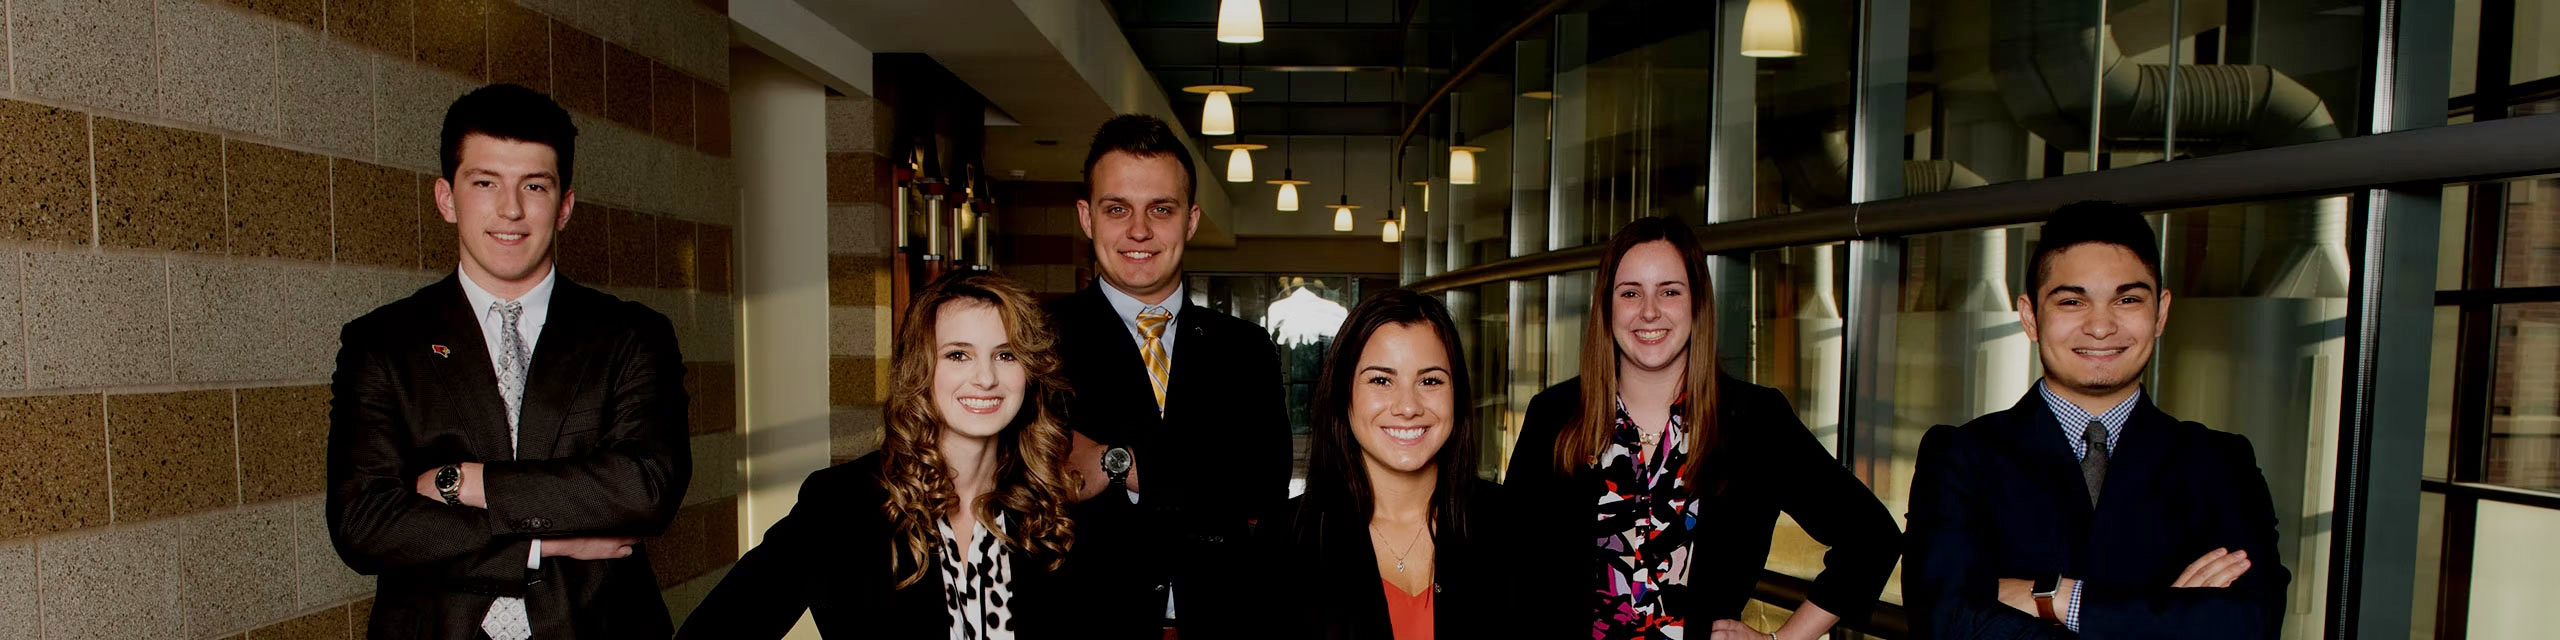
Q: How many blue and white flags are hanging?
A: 0